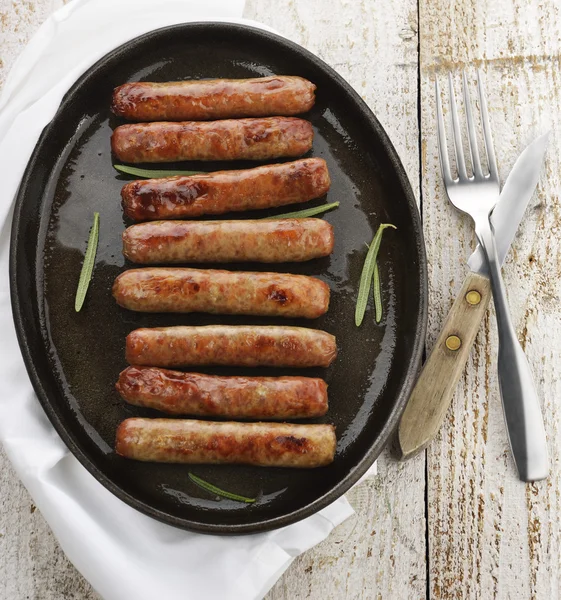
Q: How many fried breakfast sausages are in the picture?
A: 8